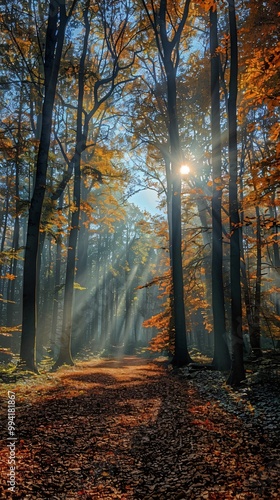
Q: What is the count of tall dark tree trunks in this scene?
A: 5